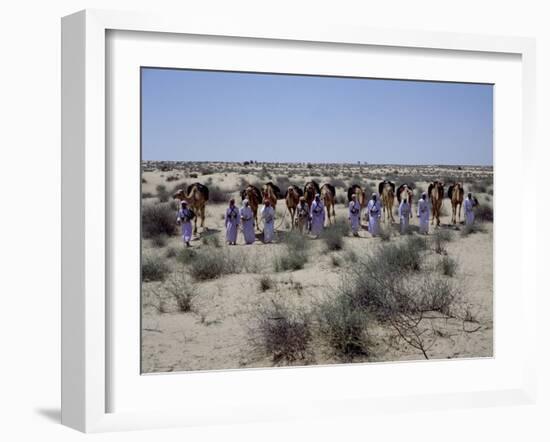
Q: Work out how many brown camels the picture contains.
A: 11